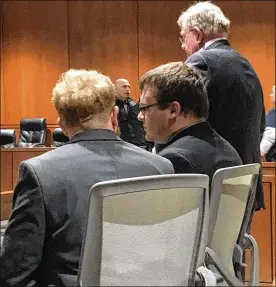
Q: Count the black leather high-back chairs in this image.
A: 3